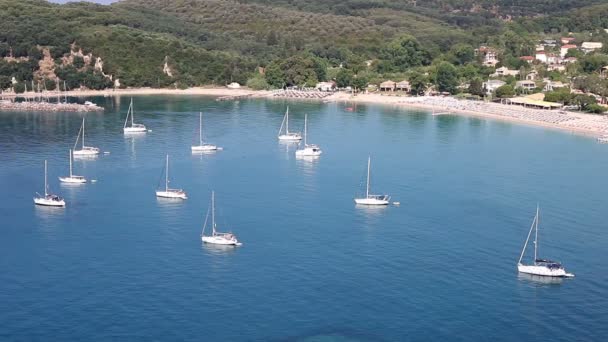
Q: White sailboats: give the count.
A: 11